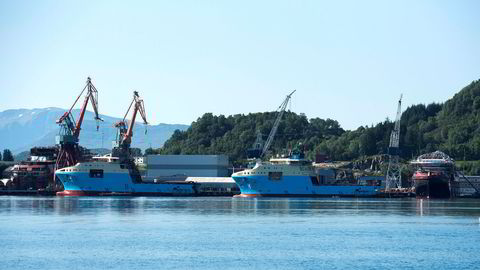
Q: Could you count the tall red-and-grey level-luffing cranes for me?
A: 2